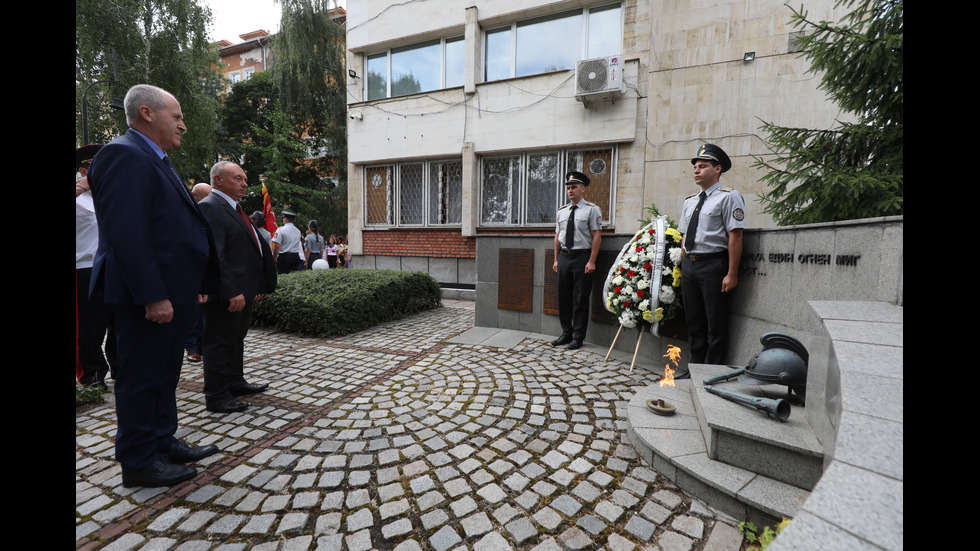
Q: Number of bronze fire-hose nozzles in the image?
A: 1